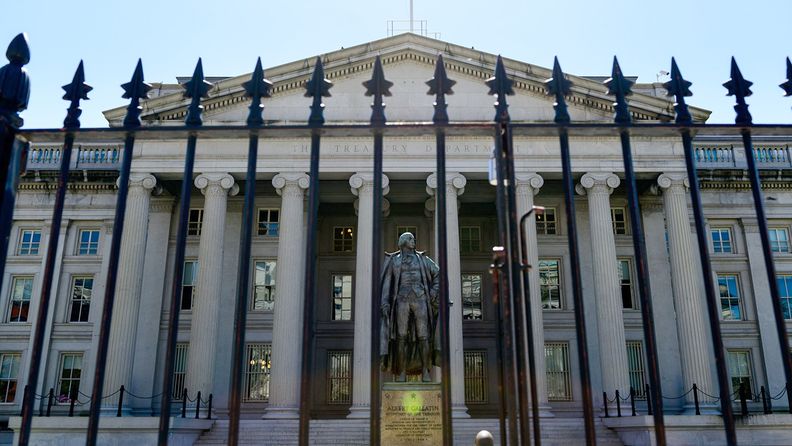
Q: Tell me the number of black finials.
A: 14